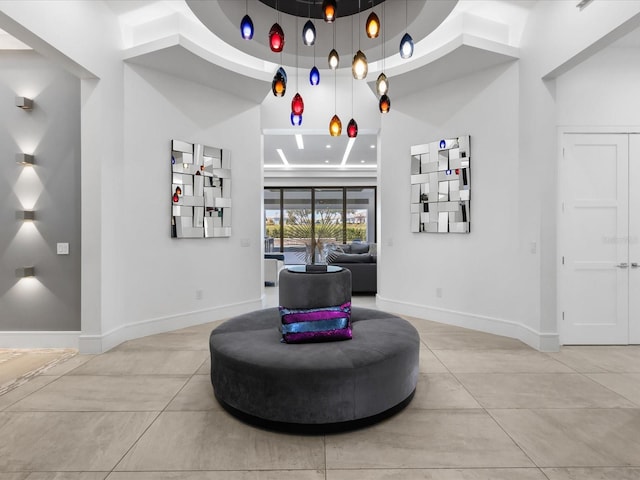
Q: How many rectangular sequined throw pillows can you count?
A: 1